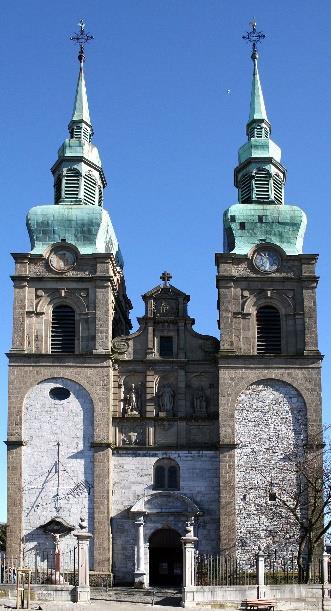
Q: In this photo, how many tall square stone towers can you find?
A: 2